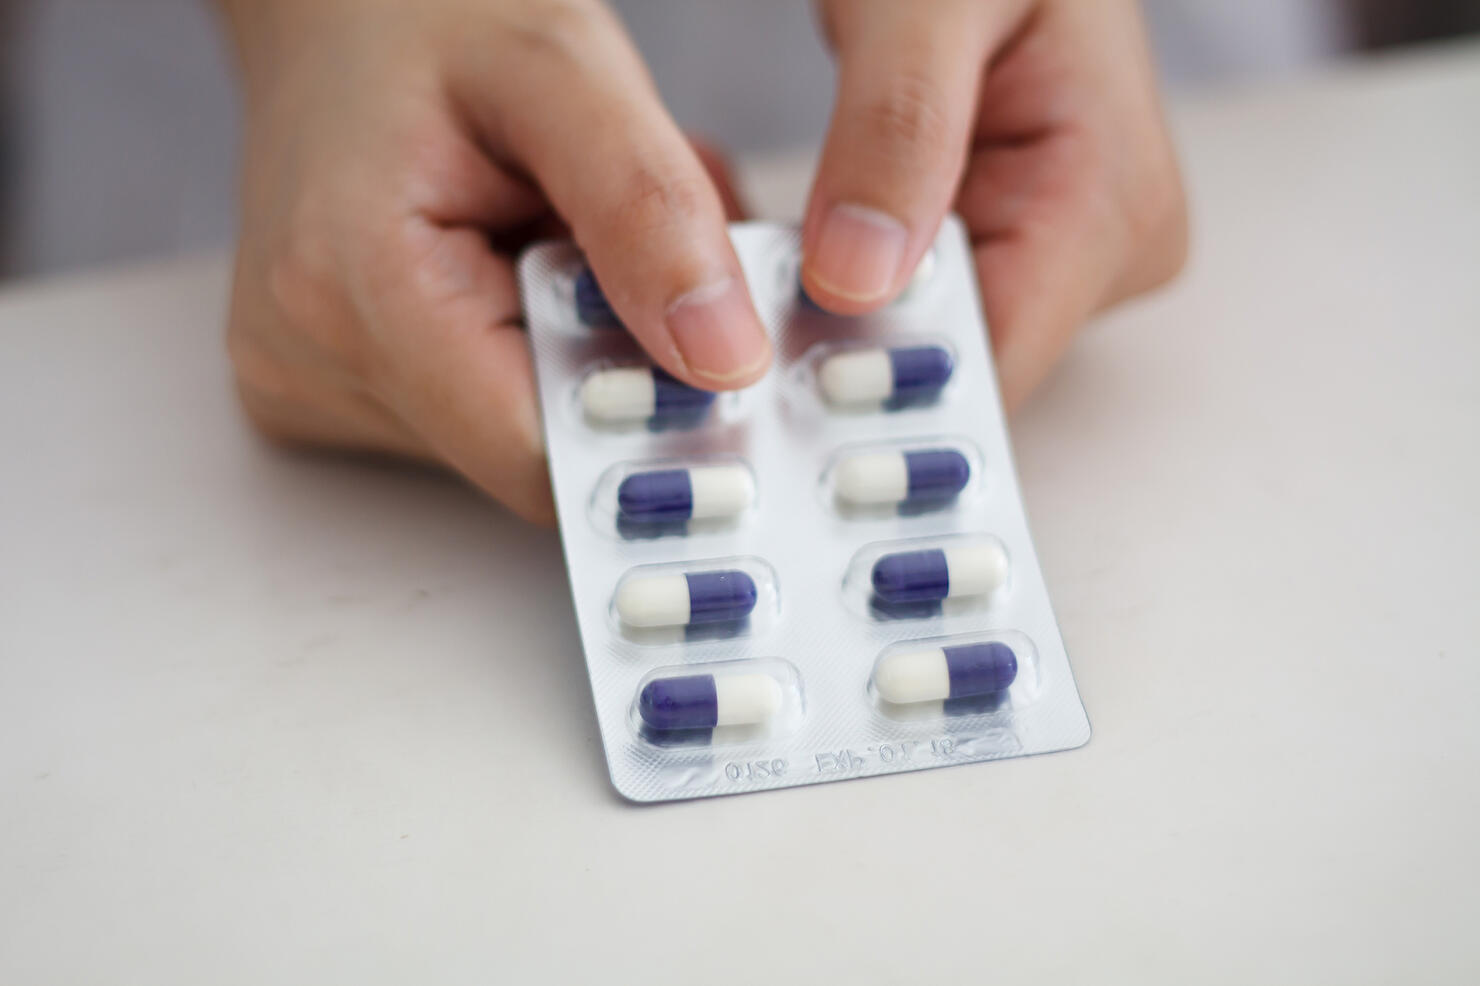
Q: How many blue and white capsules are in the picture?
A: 10